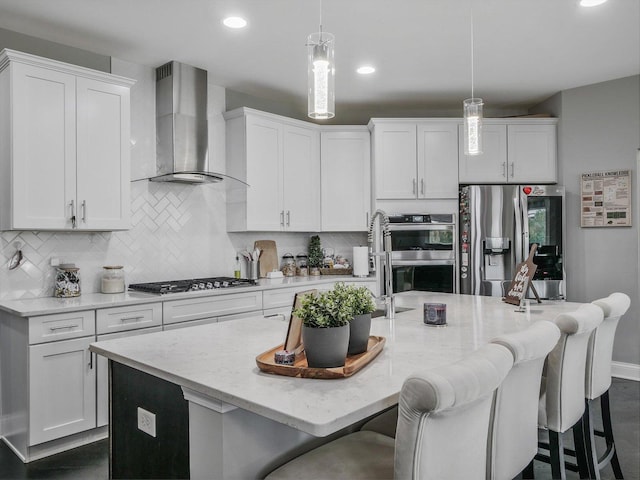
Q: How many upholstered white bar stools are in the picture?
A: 4